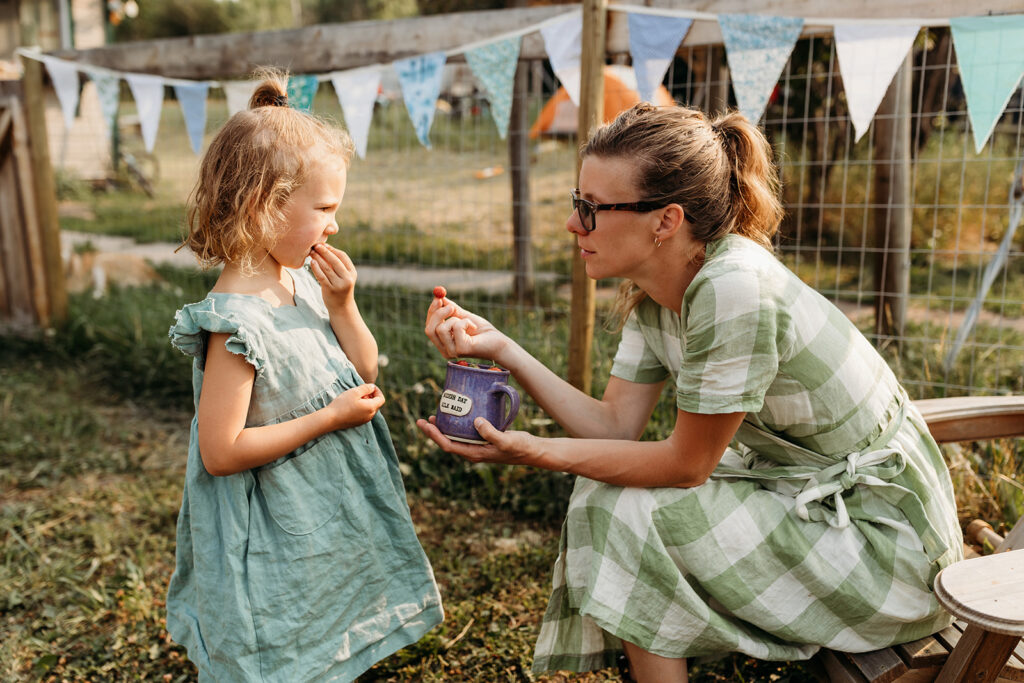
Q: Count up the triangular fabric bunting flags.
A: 14